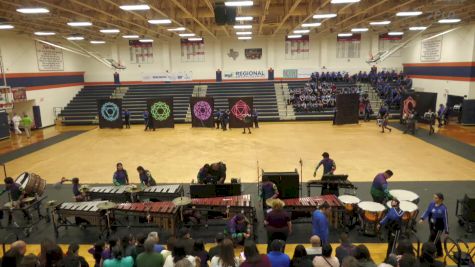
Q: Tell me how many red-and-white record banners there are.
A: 5